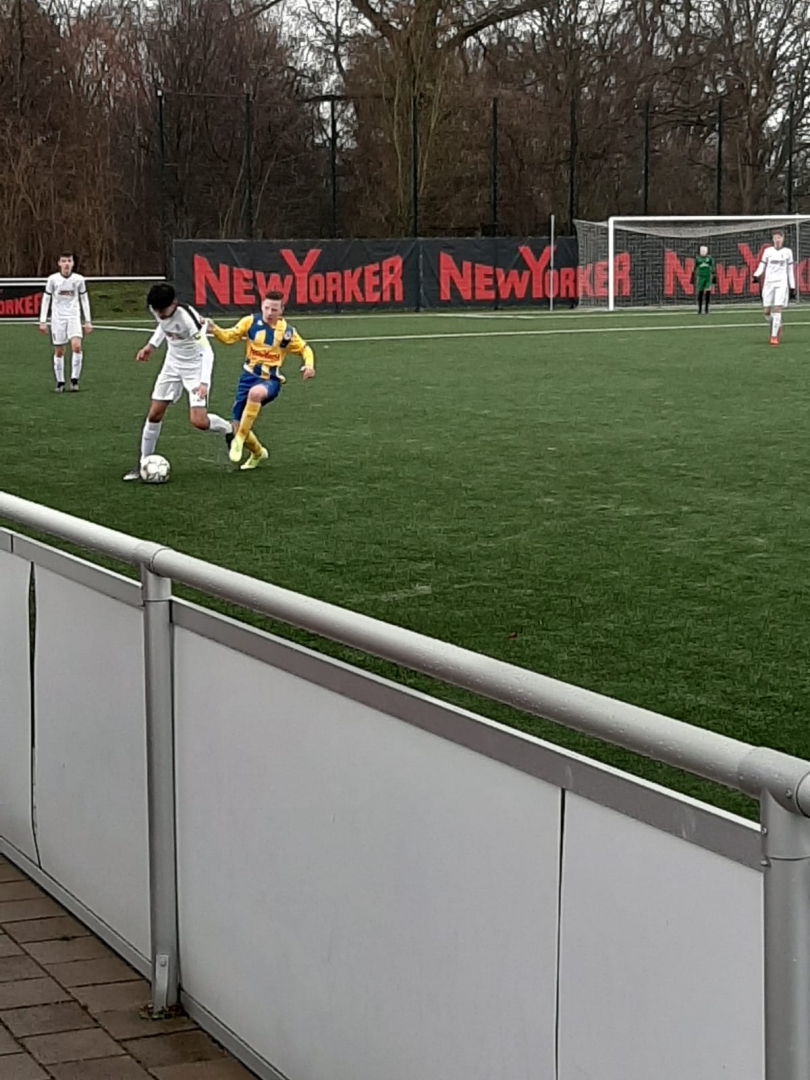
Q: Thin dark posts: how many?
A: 9